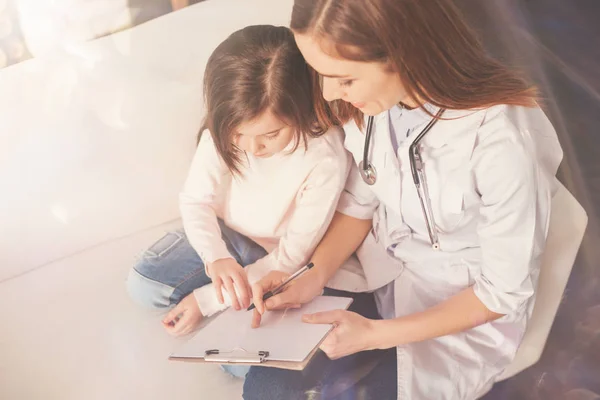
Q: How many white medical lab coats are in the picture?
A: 1